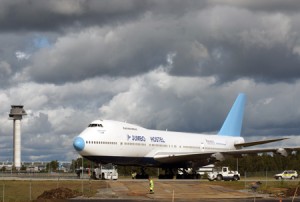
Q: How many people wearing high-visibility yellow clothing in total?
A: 1